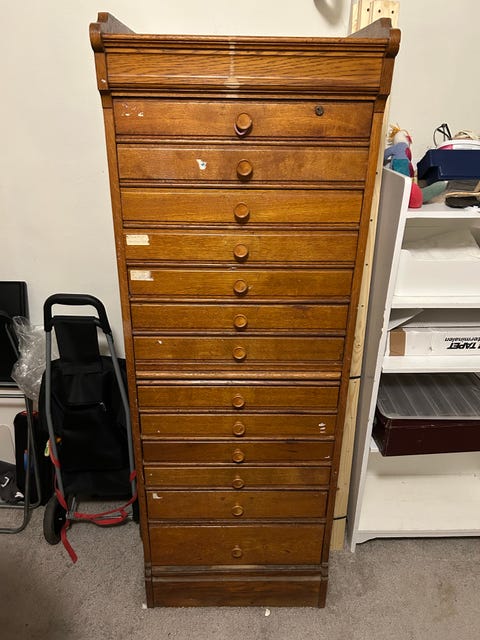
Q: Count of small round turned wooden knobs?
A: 13